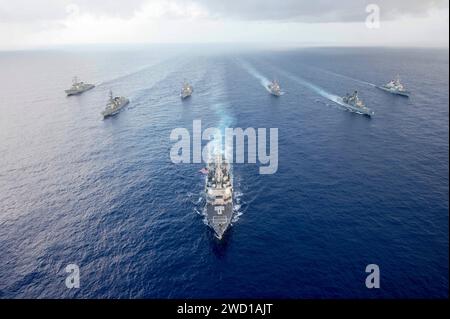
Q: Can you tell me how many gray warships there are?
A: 7